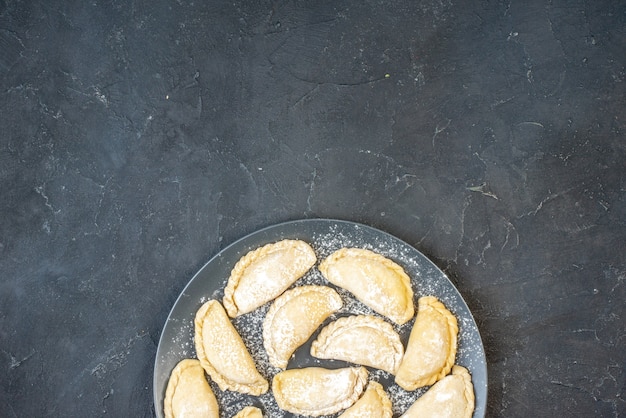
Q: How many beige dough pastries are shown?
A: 11